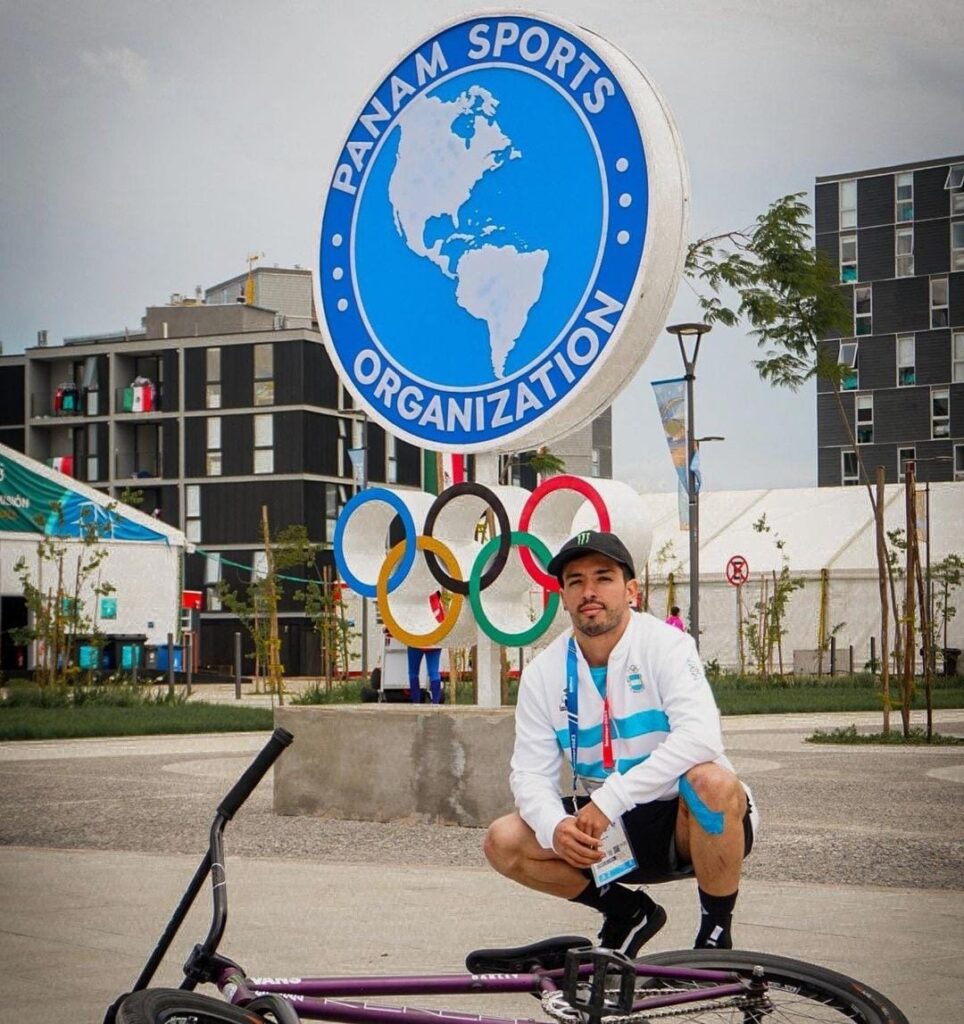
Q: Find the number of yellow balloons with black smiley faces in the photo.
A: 0